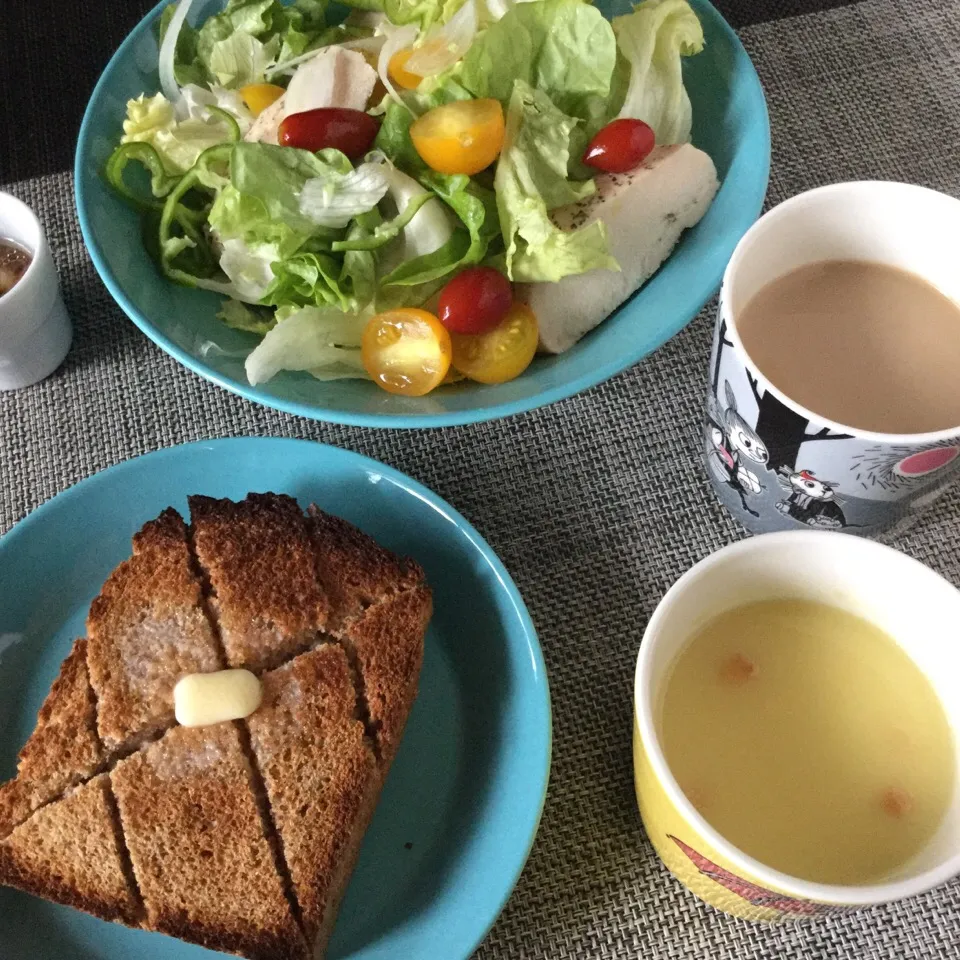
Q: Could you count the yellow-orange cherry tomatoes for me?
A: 5